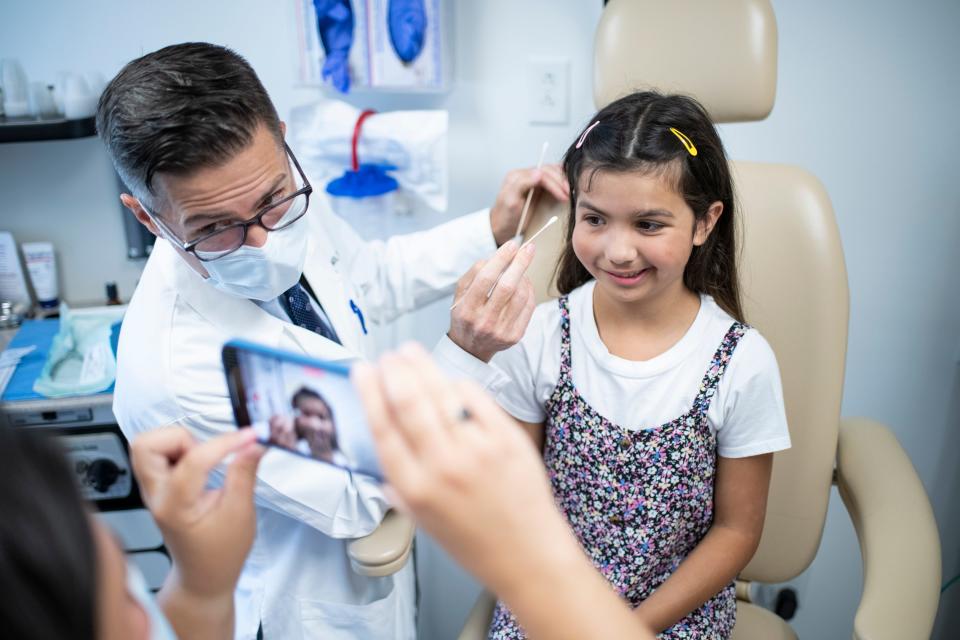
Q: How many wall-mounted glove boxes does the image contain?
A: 2